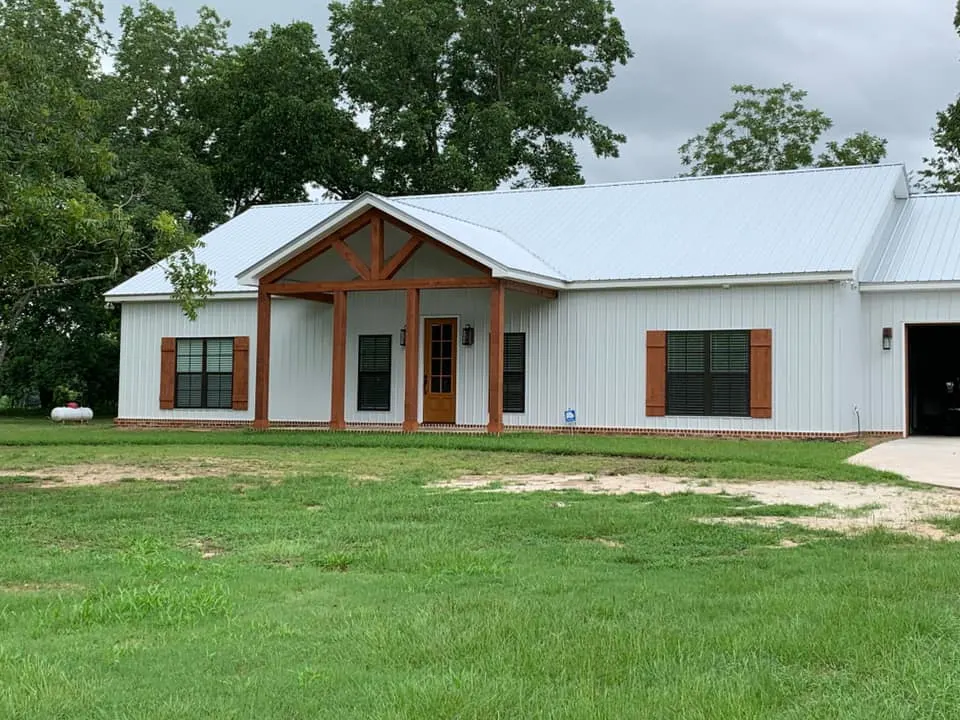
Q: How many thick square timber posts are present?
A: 4